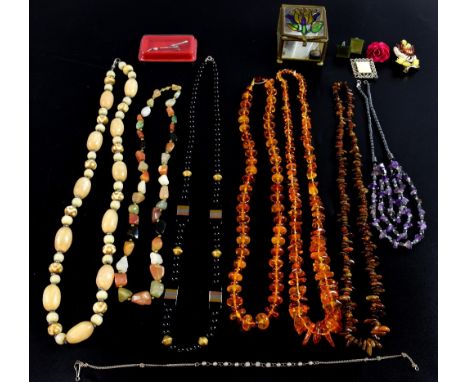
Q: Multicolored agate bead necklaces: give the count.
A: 1